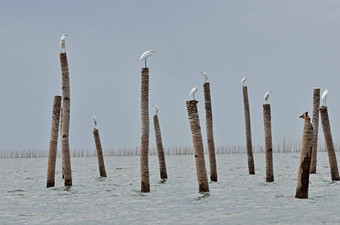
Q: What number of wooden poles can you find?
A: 12